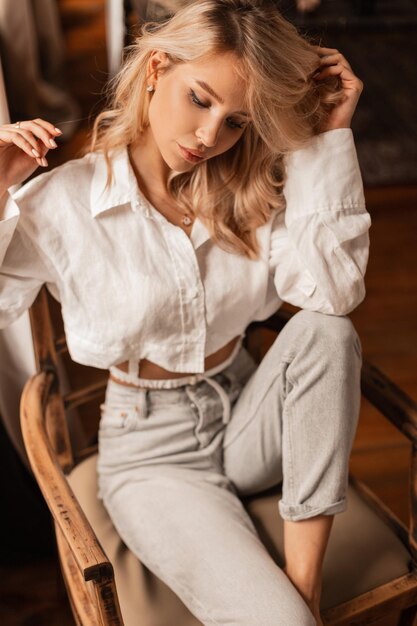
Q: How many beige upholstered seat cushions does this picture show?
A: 1